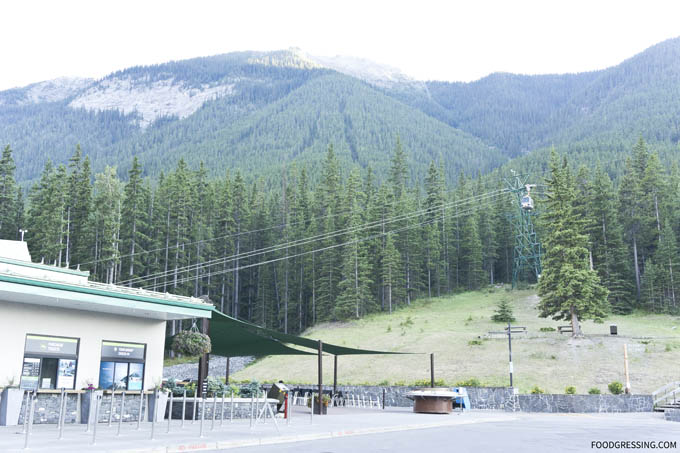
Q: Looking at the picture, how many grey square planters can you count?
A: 3